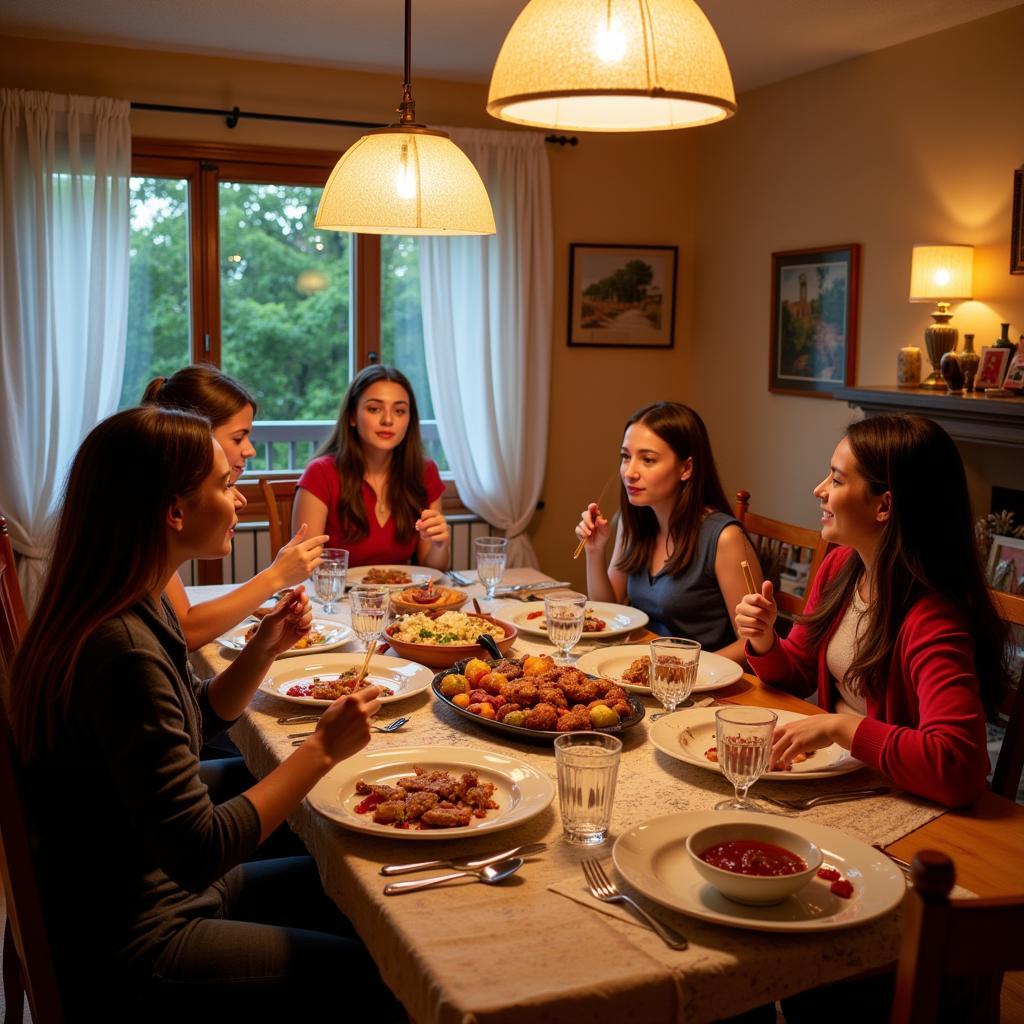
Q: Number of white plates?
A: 8